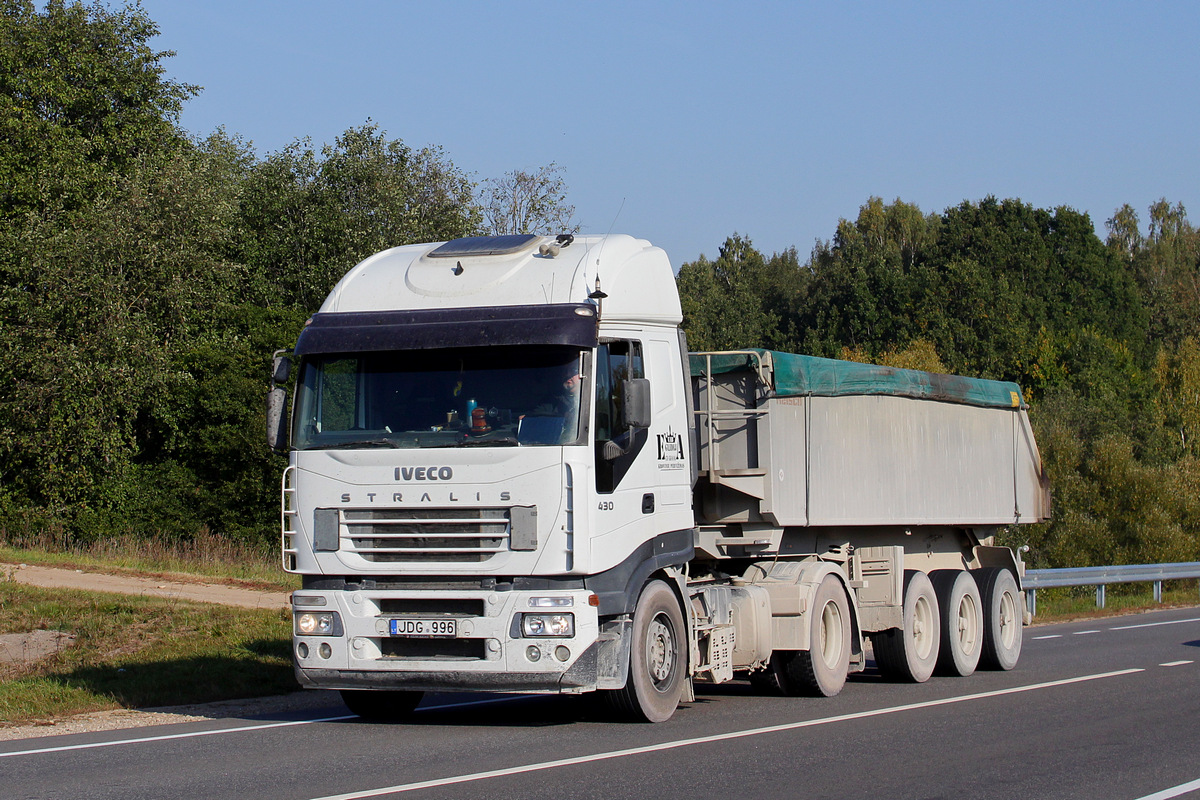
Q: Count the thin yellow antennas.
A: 0